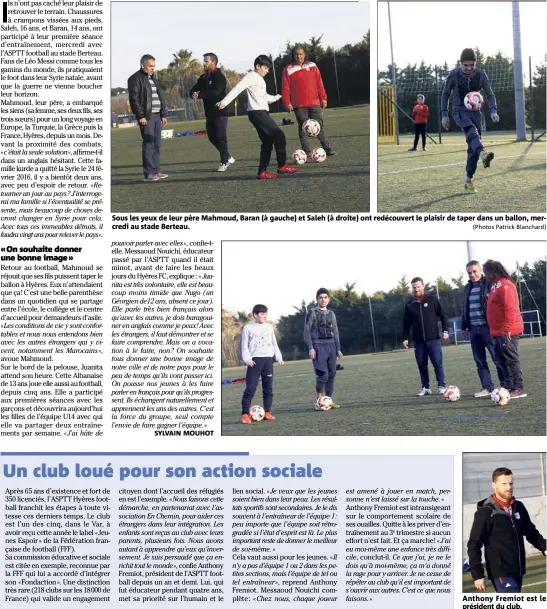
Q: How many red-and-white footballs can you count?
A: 8